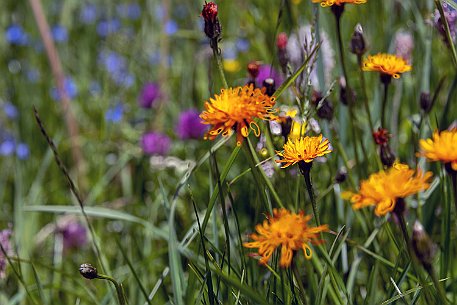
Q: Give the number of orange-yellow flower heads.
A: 7